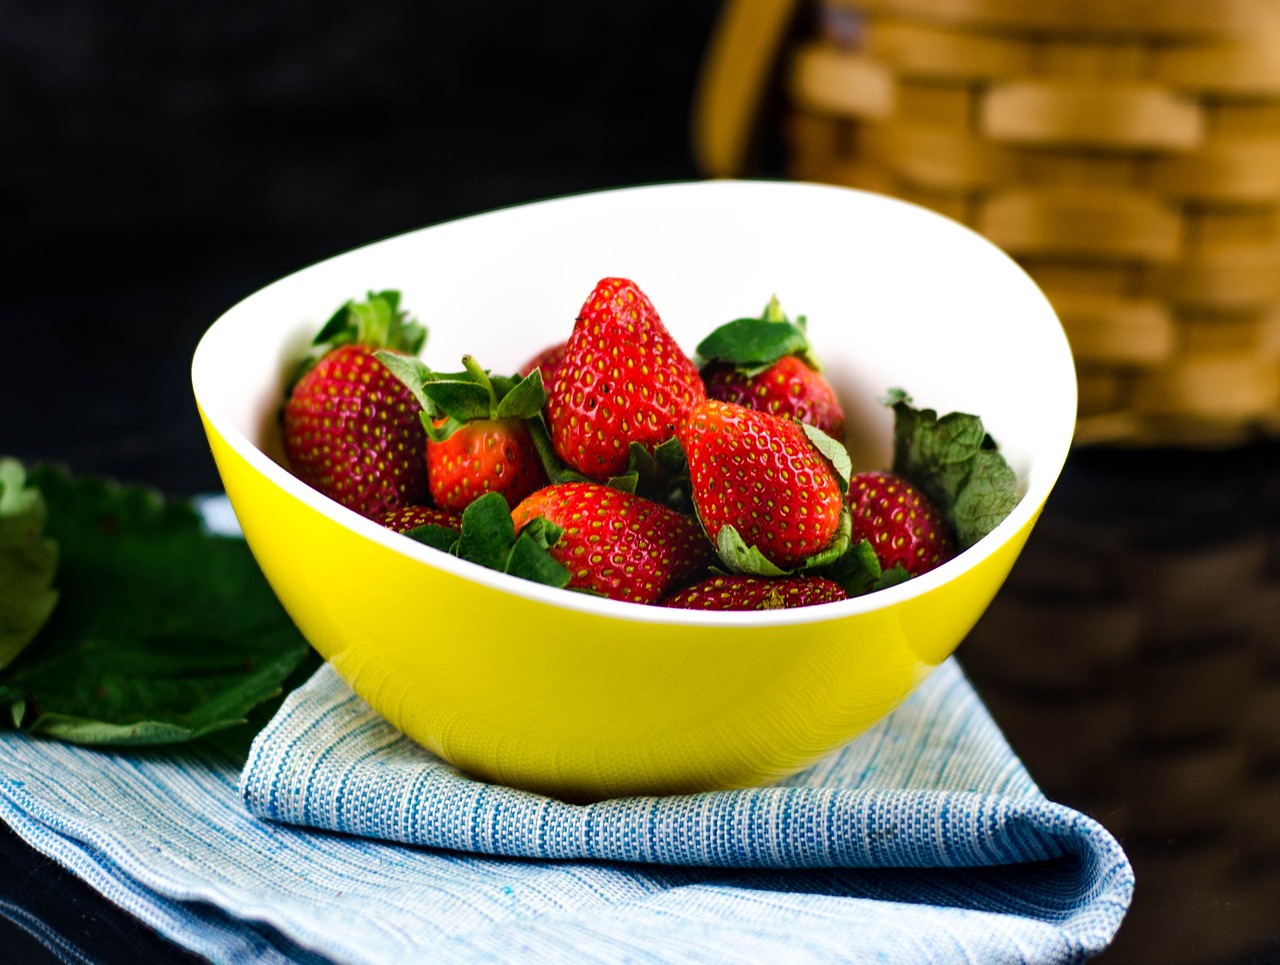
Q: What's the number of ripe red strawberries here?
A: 10